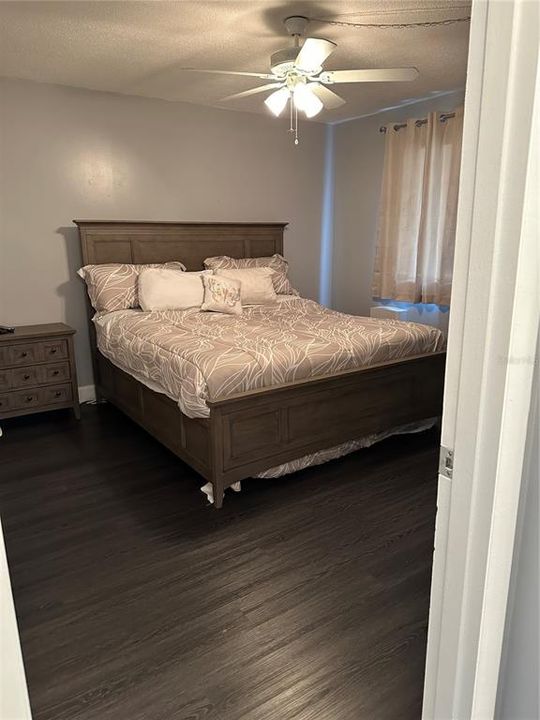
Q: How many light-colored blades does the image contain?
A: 5